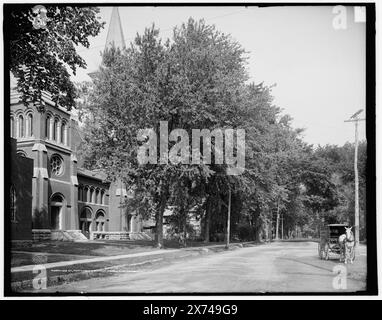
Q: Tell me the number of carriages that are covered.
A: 1